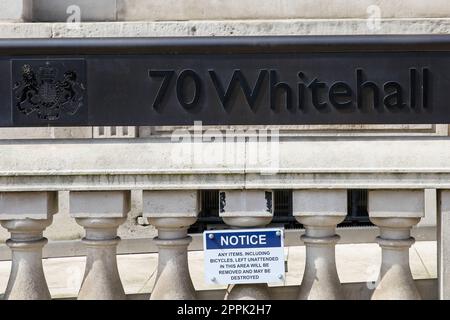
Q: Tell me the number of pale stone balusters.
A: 6